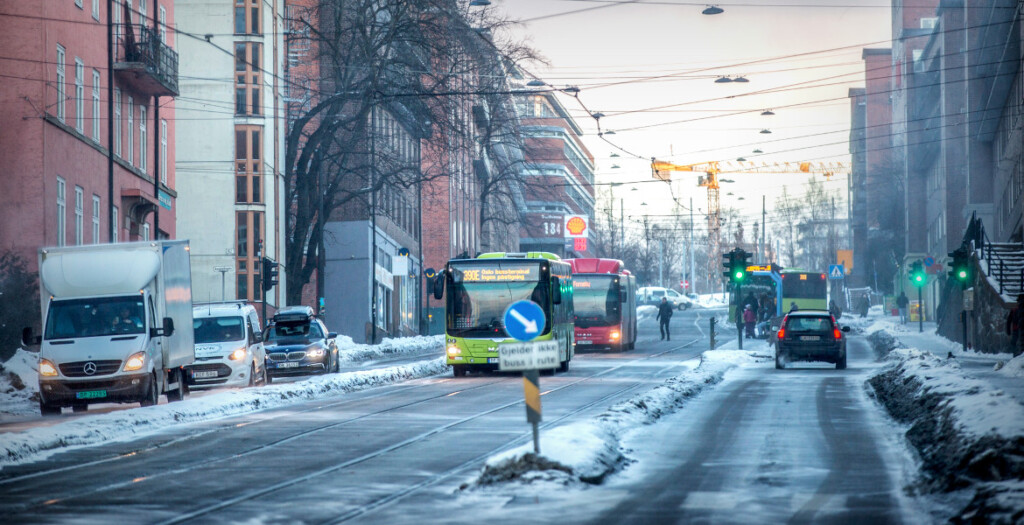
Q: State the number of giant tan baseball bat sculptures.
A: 0